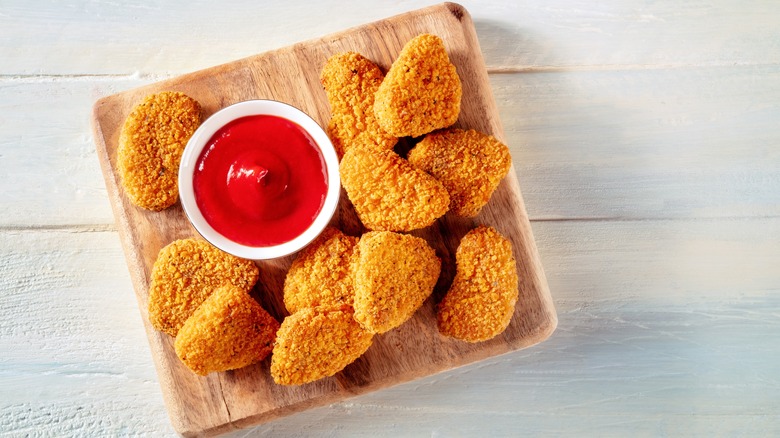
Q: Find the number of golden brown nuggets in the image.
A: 11